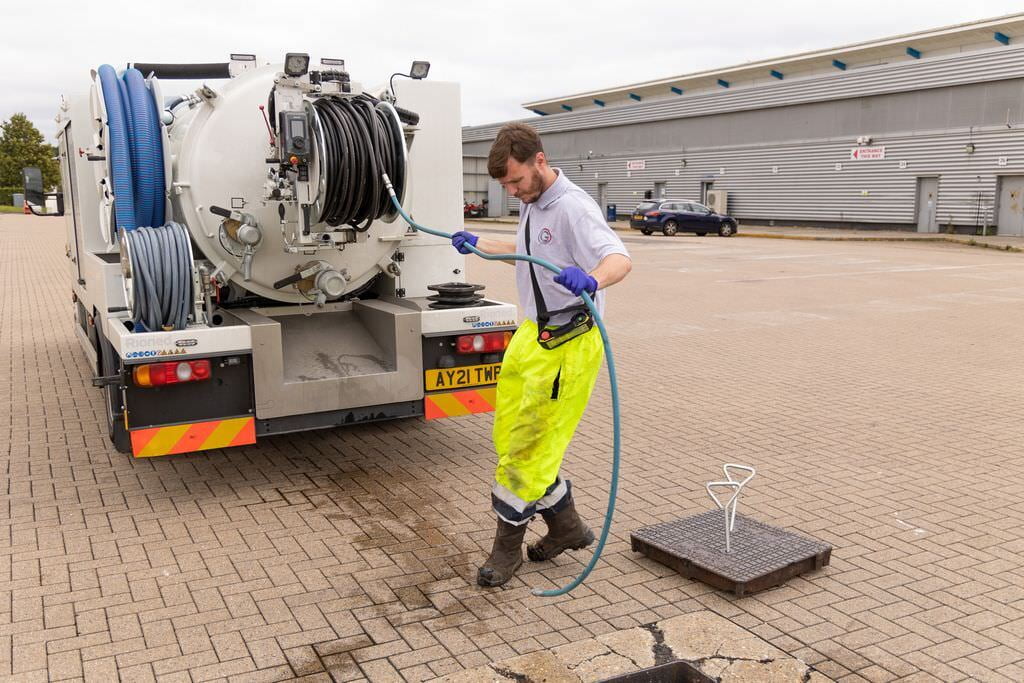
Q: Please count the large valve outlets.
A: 2